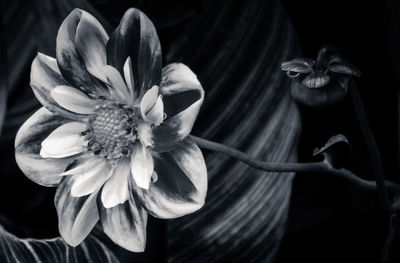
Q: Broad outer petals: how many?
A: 8